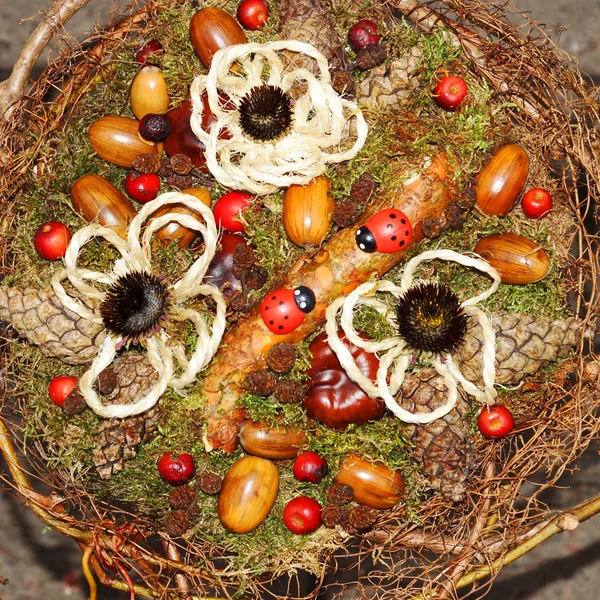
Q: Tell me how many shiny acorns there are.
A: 11